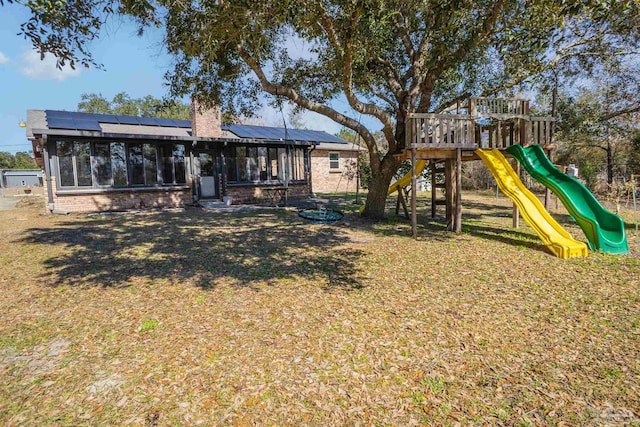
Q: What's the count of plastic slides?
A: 3